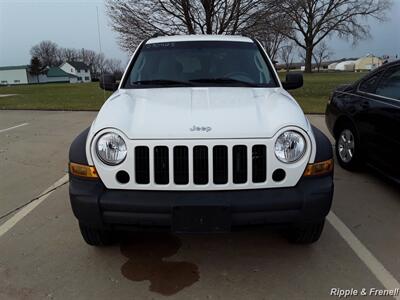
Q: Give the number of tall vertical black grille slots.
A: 7